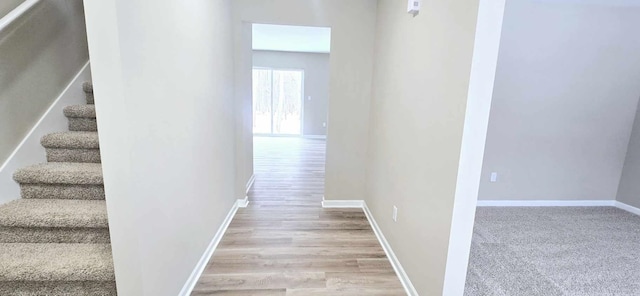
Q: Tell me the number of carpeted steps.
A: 6